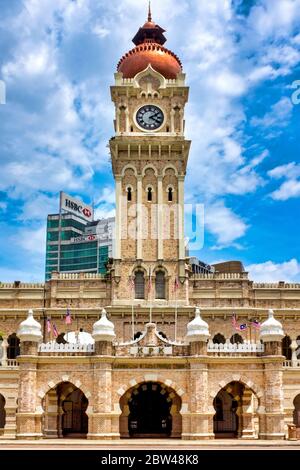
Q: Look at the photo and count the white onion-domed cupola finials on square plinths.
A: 4